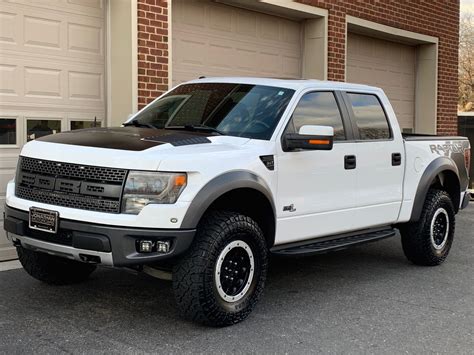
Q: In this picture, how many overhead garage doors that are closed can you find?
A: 3